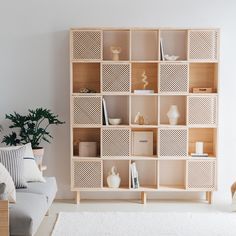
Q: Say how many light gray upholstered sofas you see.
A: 1